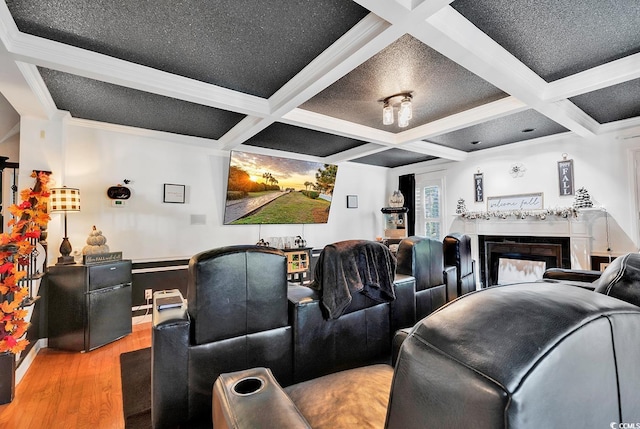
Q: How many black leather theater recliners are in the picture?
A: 6